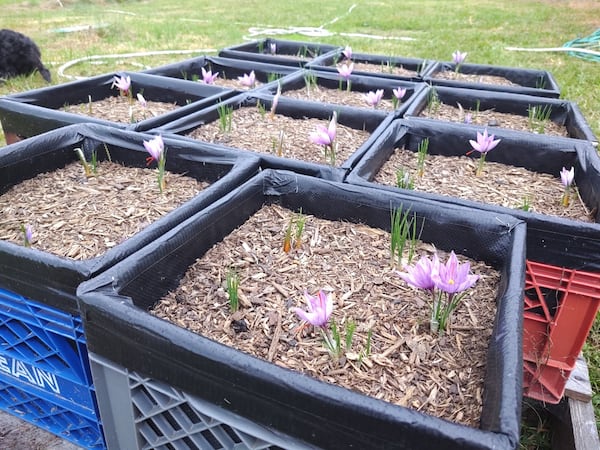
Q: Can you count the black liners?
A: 11